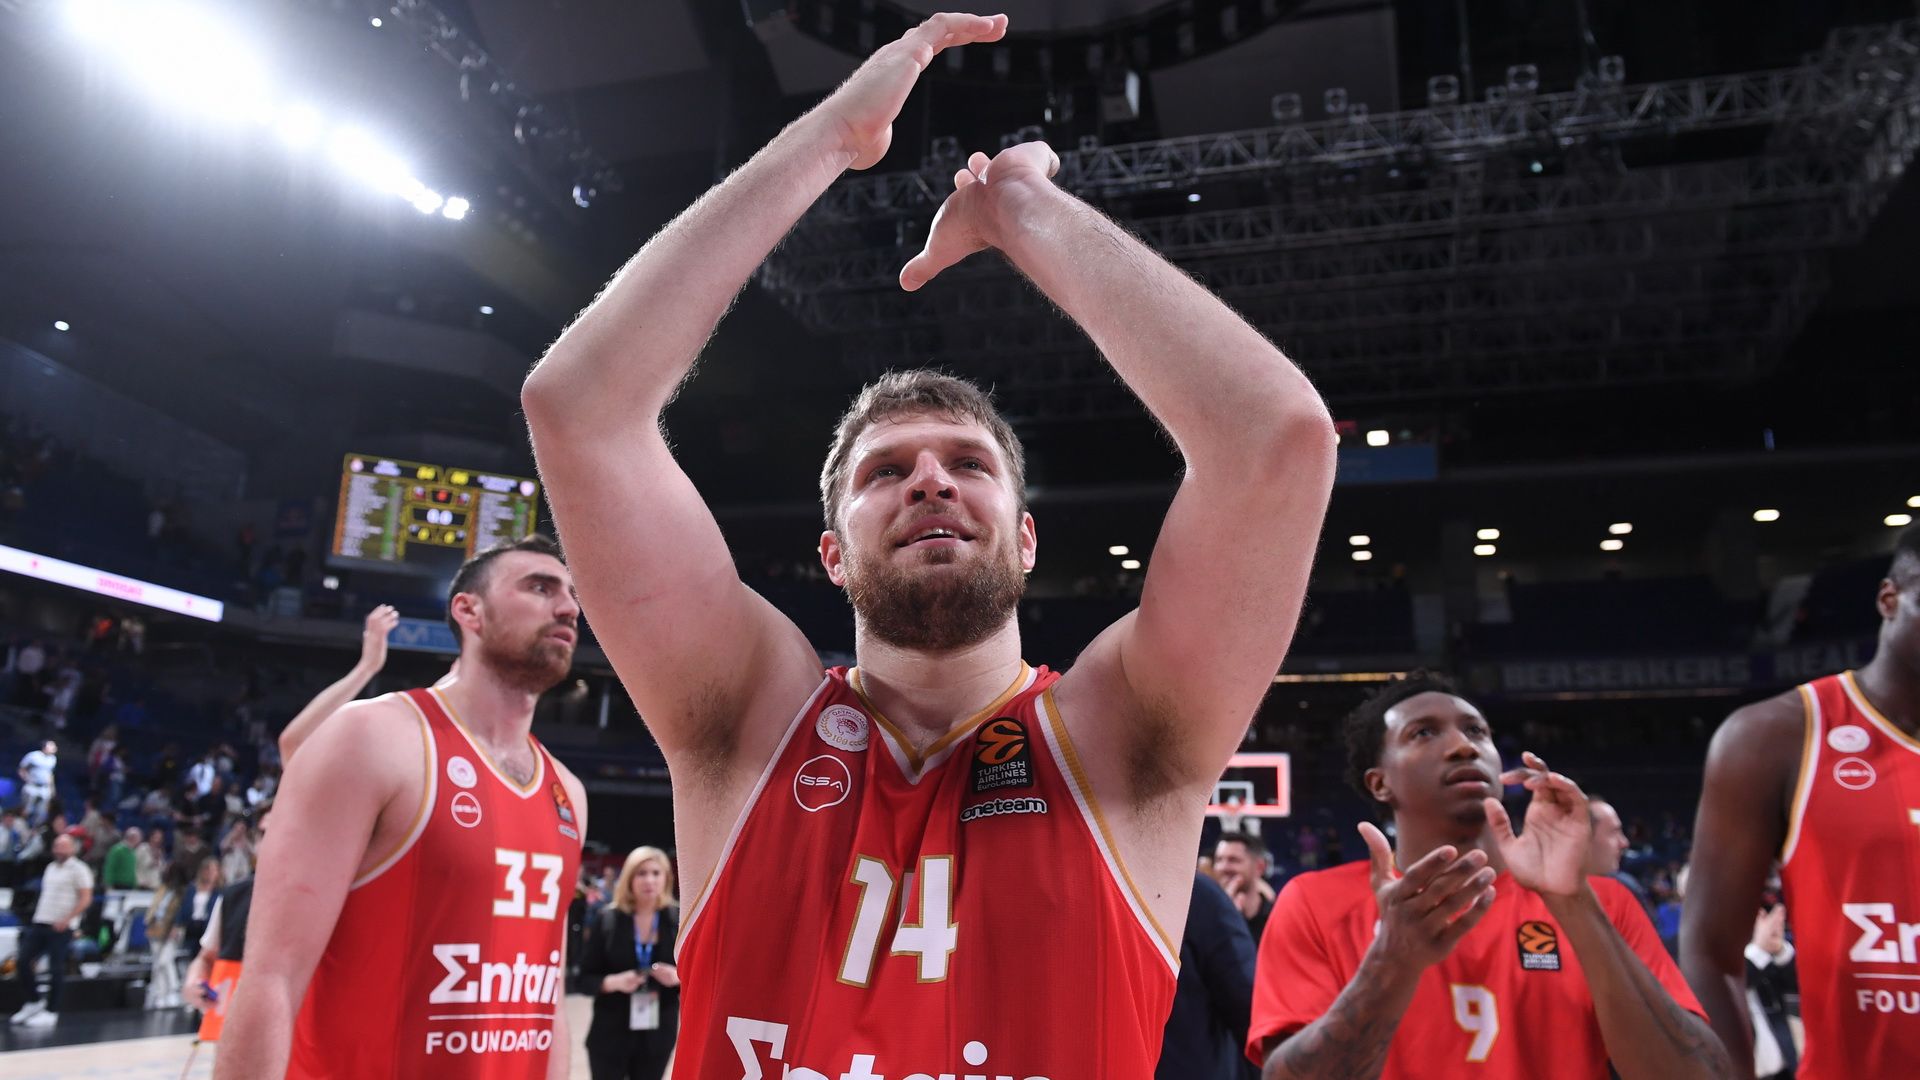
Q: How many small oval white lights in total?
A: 11